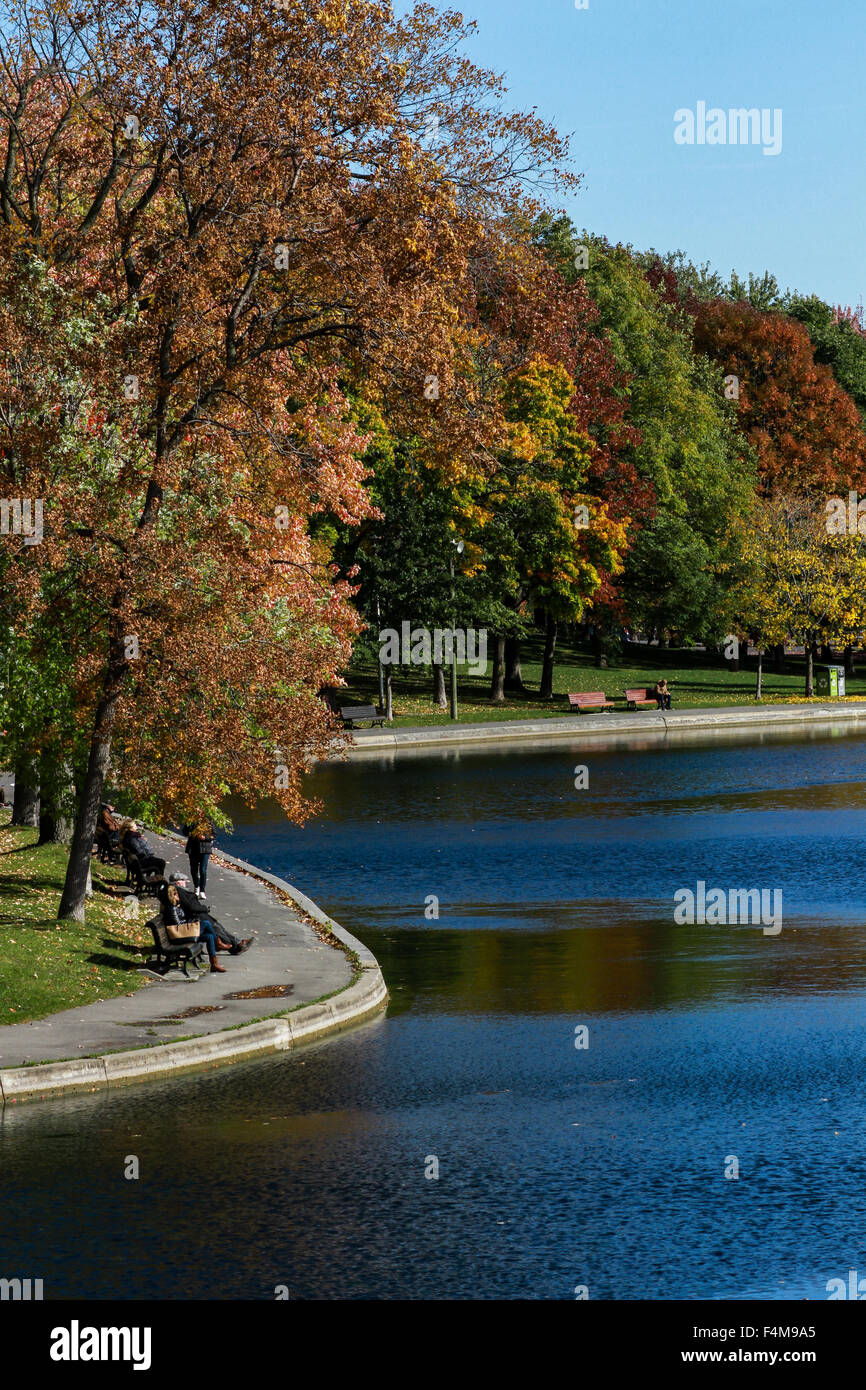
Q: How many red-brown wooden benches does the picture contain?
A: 2